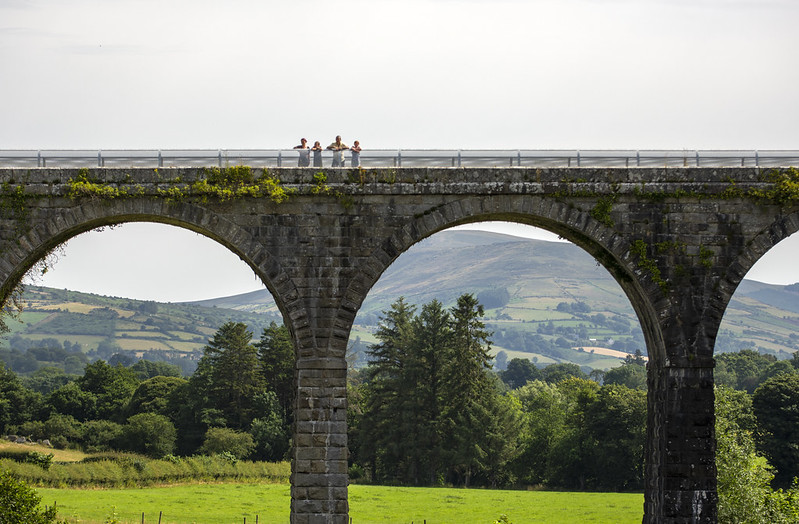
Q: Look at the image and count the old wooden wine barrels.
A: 0